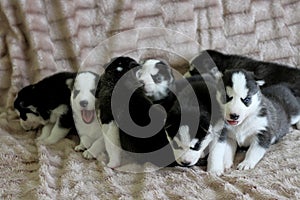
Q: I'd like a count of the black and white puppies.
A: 7